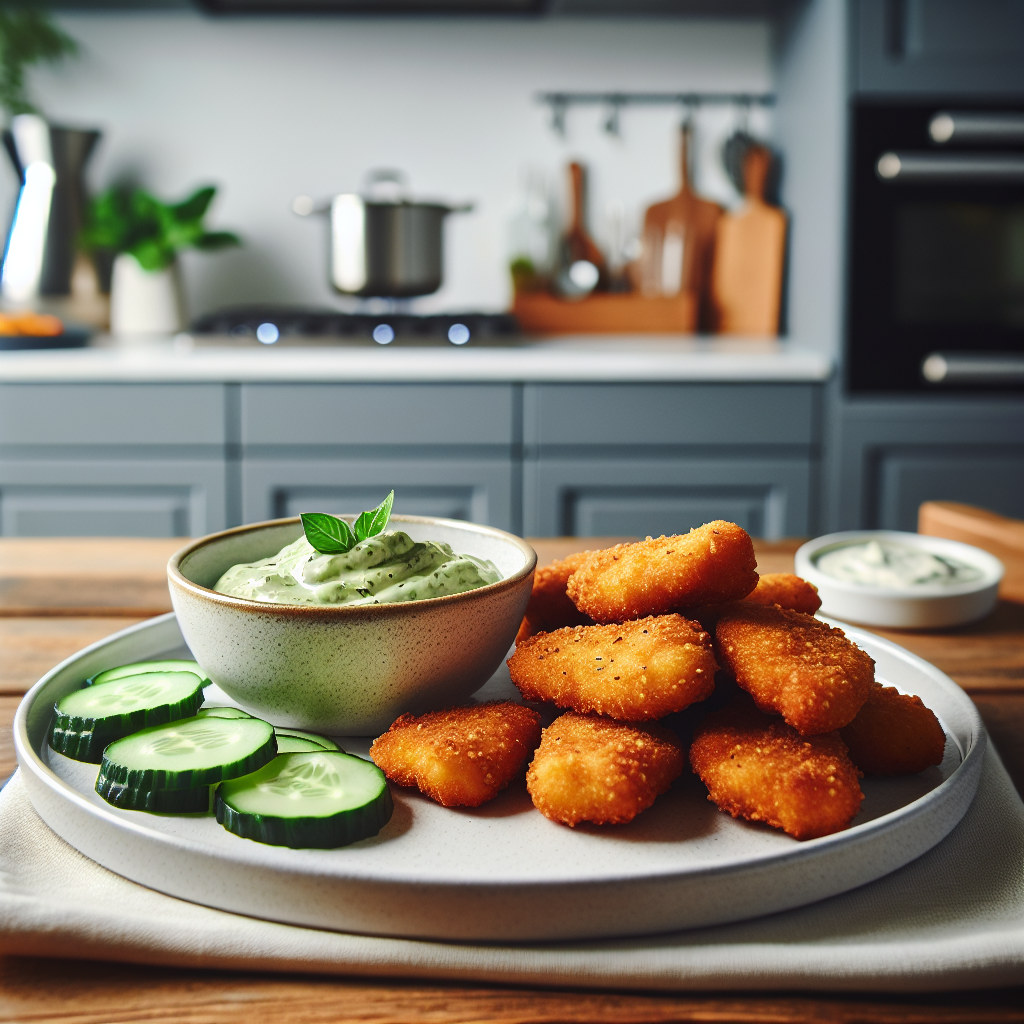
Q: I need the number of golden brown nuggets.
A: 9